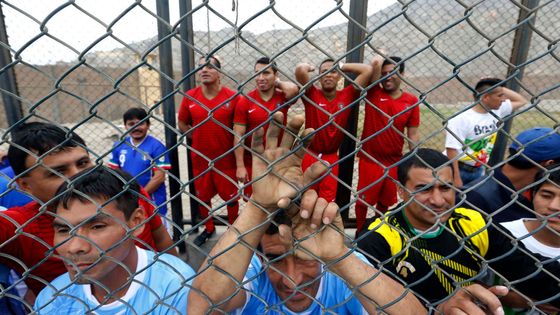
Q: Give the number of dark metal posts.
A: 5